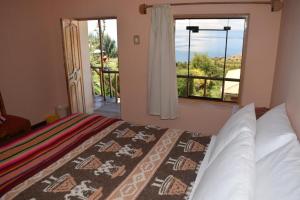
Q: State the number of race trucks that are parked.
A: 0